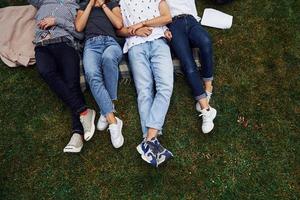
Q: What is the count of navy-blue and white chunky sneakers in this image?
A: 2